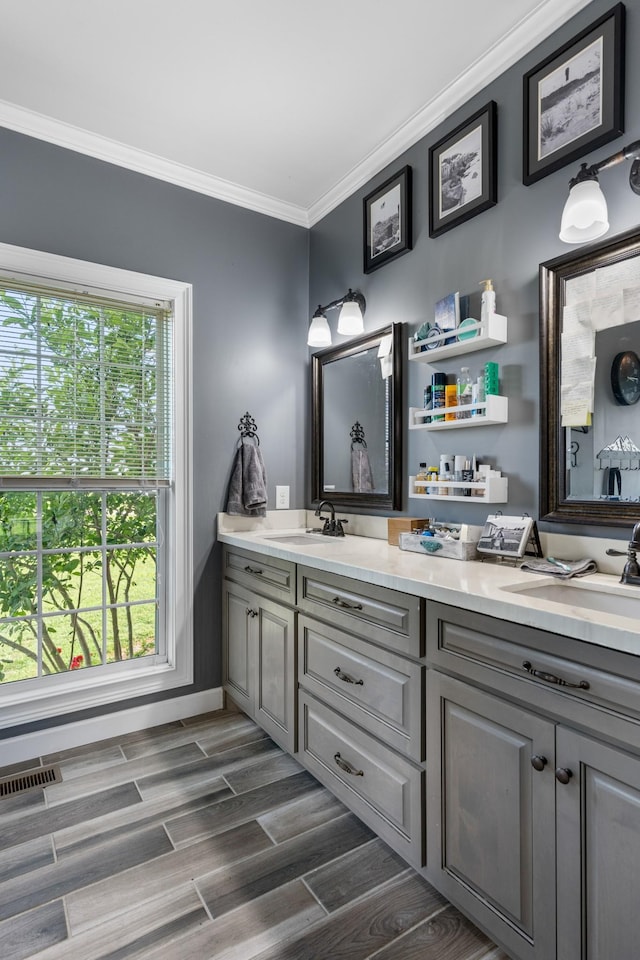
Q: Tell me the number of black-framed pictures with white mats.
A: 3